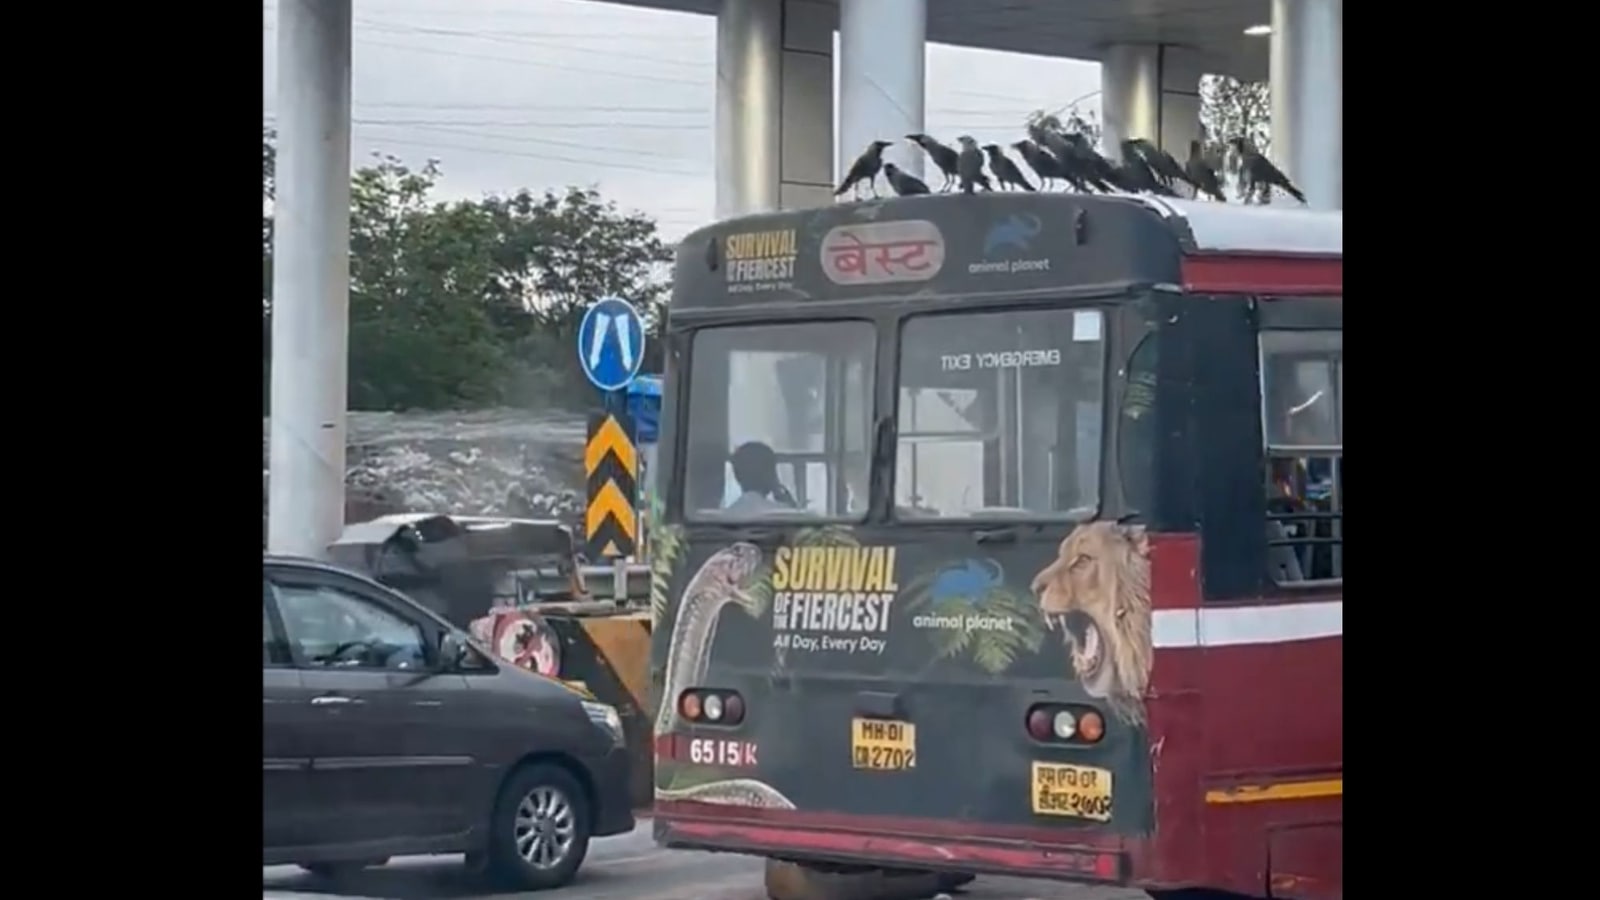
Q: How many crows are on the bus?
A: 12